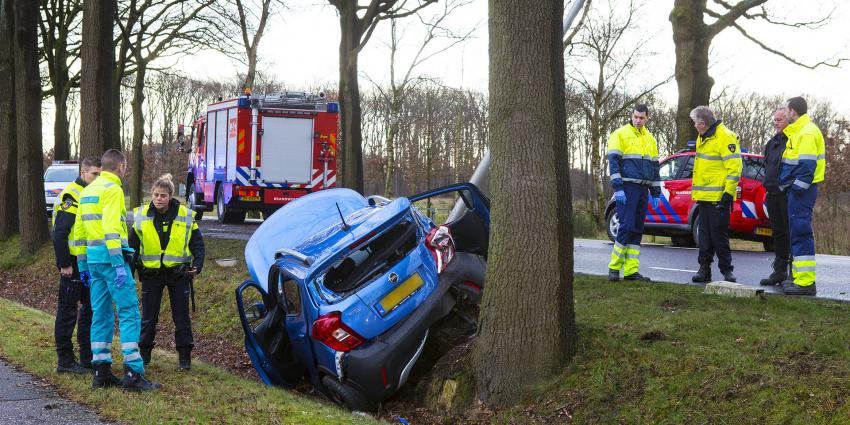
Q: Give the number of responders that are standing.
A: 7